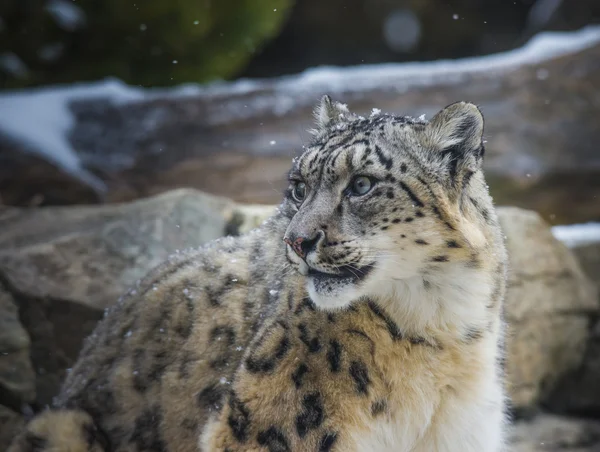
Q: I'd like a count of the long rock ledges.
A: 1